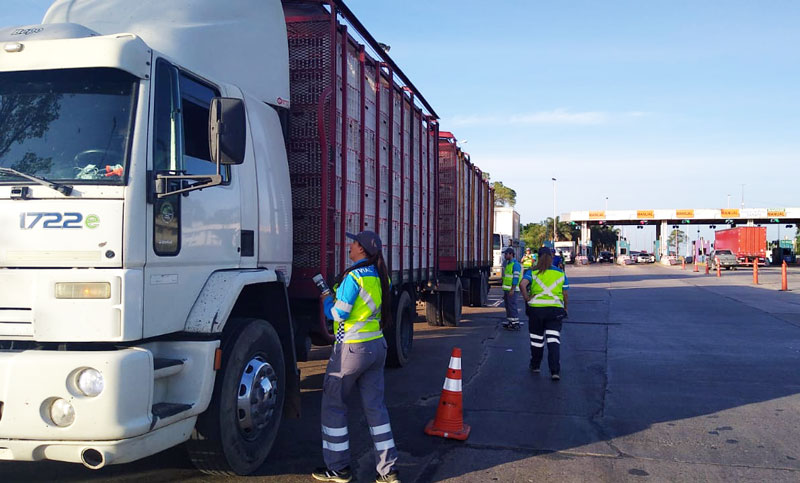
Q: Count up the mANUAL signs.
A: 5